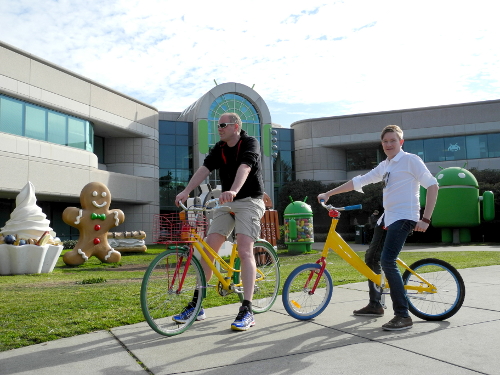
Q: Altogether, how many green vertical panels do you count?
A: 2